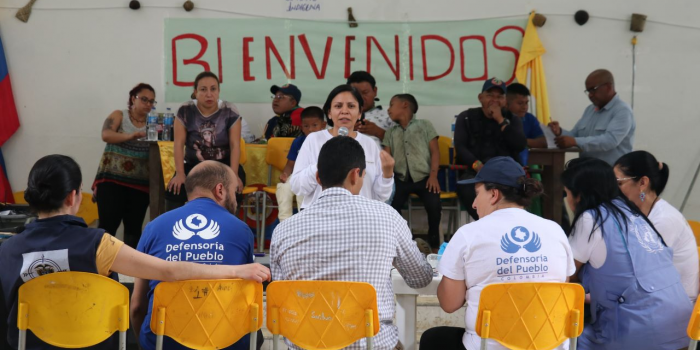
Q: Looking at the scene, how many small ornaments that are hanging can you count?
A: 7